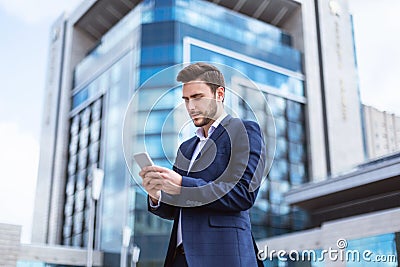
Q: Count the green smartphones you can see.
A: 0